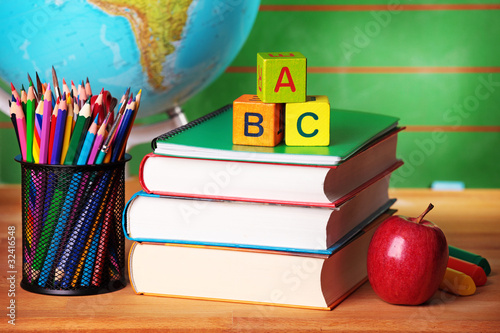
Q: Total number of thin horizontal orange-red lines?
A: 3